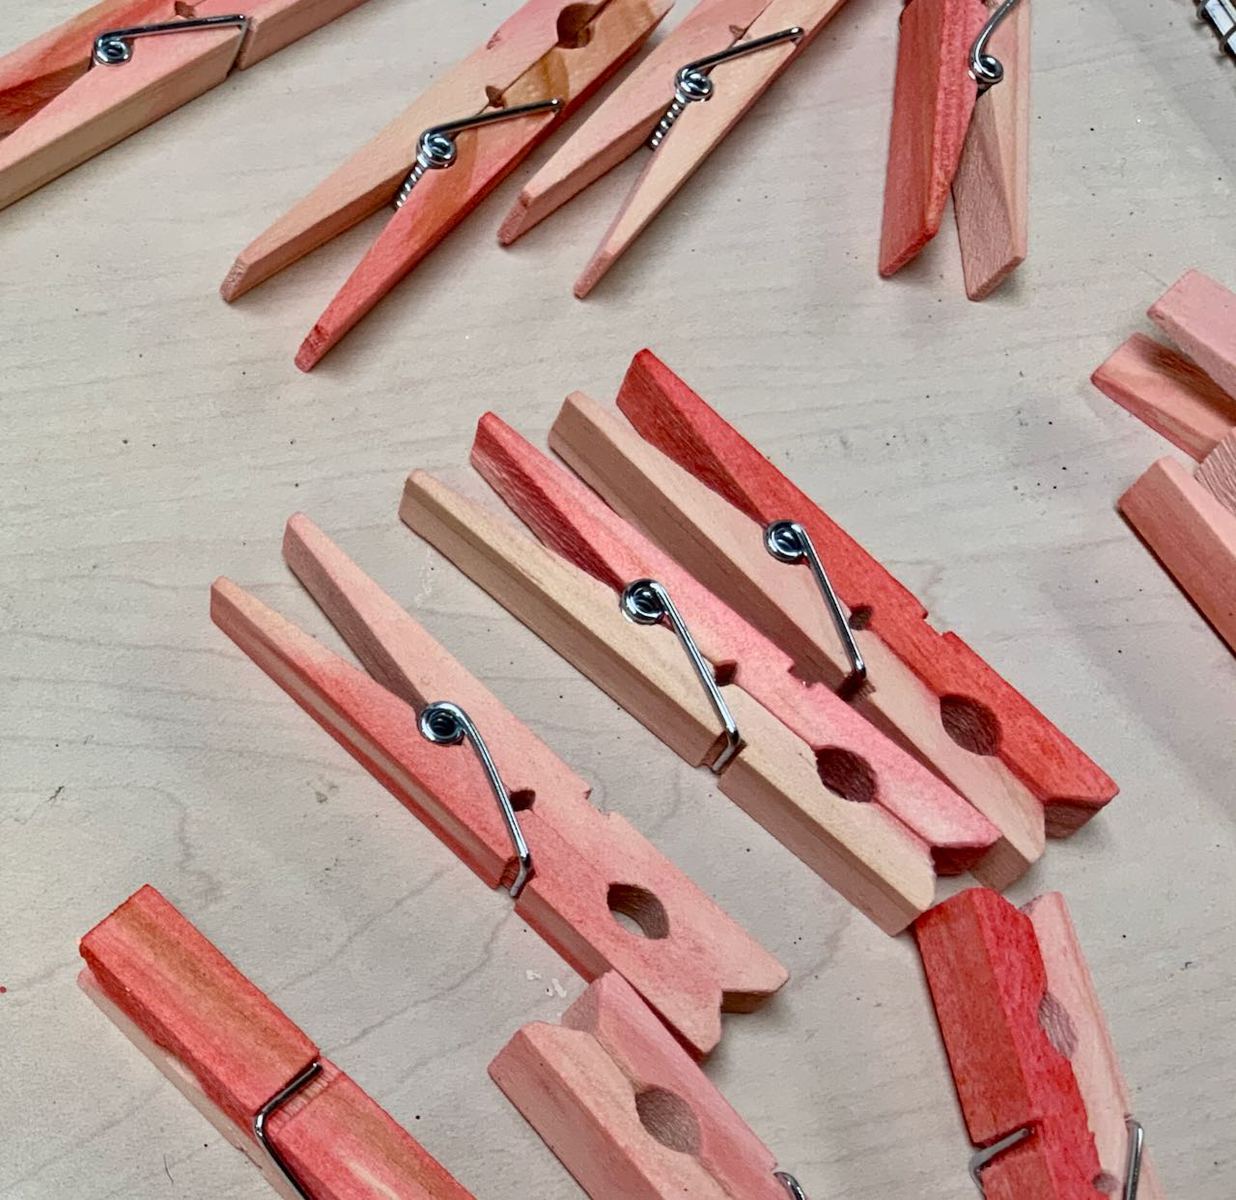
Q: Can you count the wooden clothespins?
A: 12